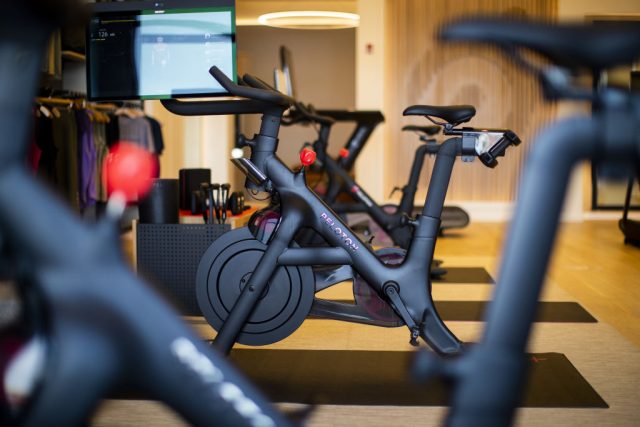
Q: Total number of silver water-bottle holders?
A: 1